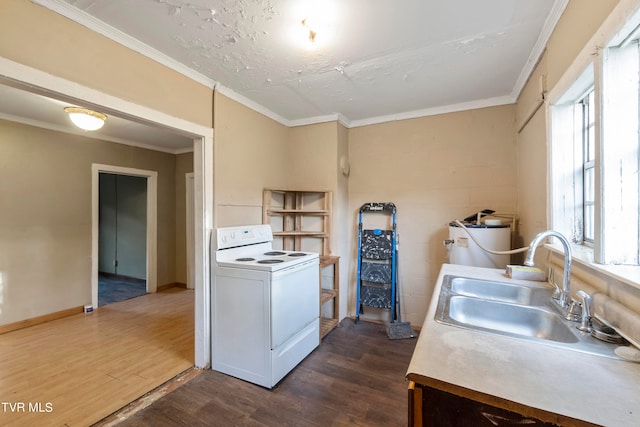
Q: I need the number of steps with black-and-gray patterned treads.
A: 3